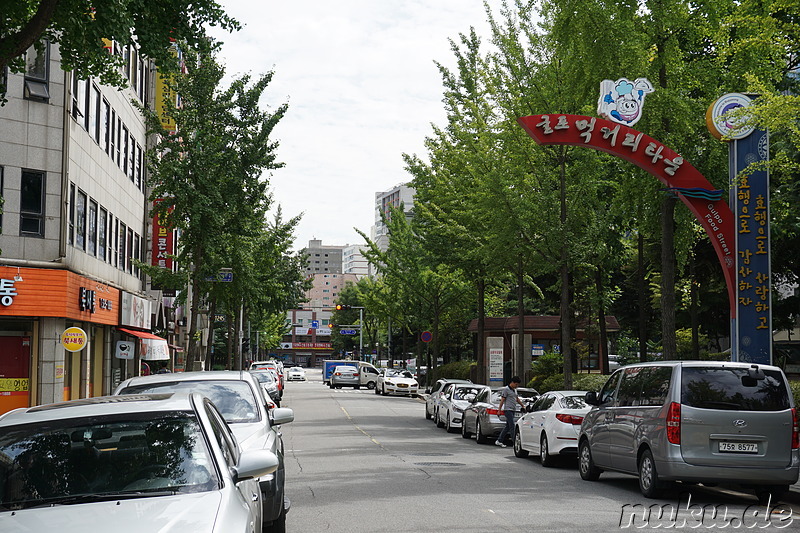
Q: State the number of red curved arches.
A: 1